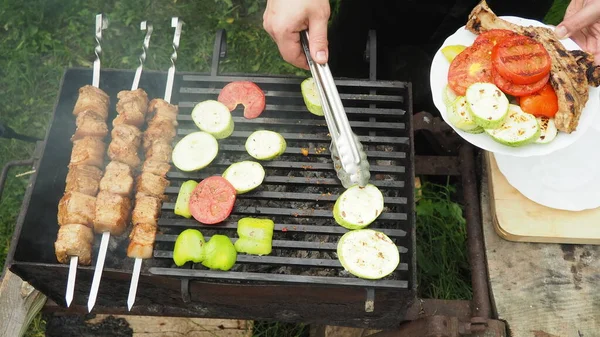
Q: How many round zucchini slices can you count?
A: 12